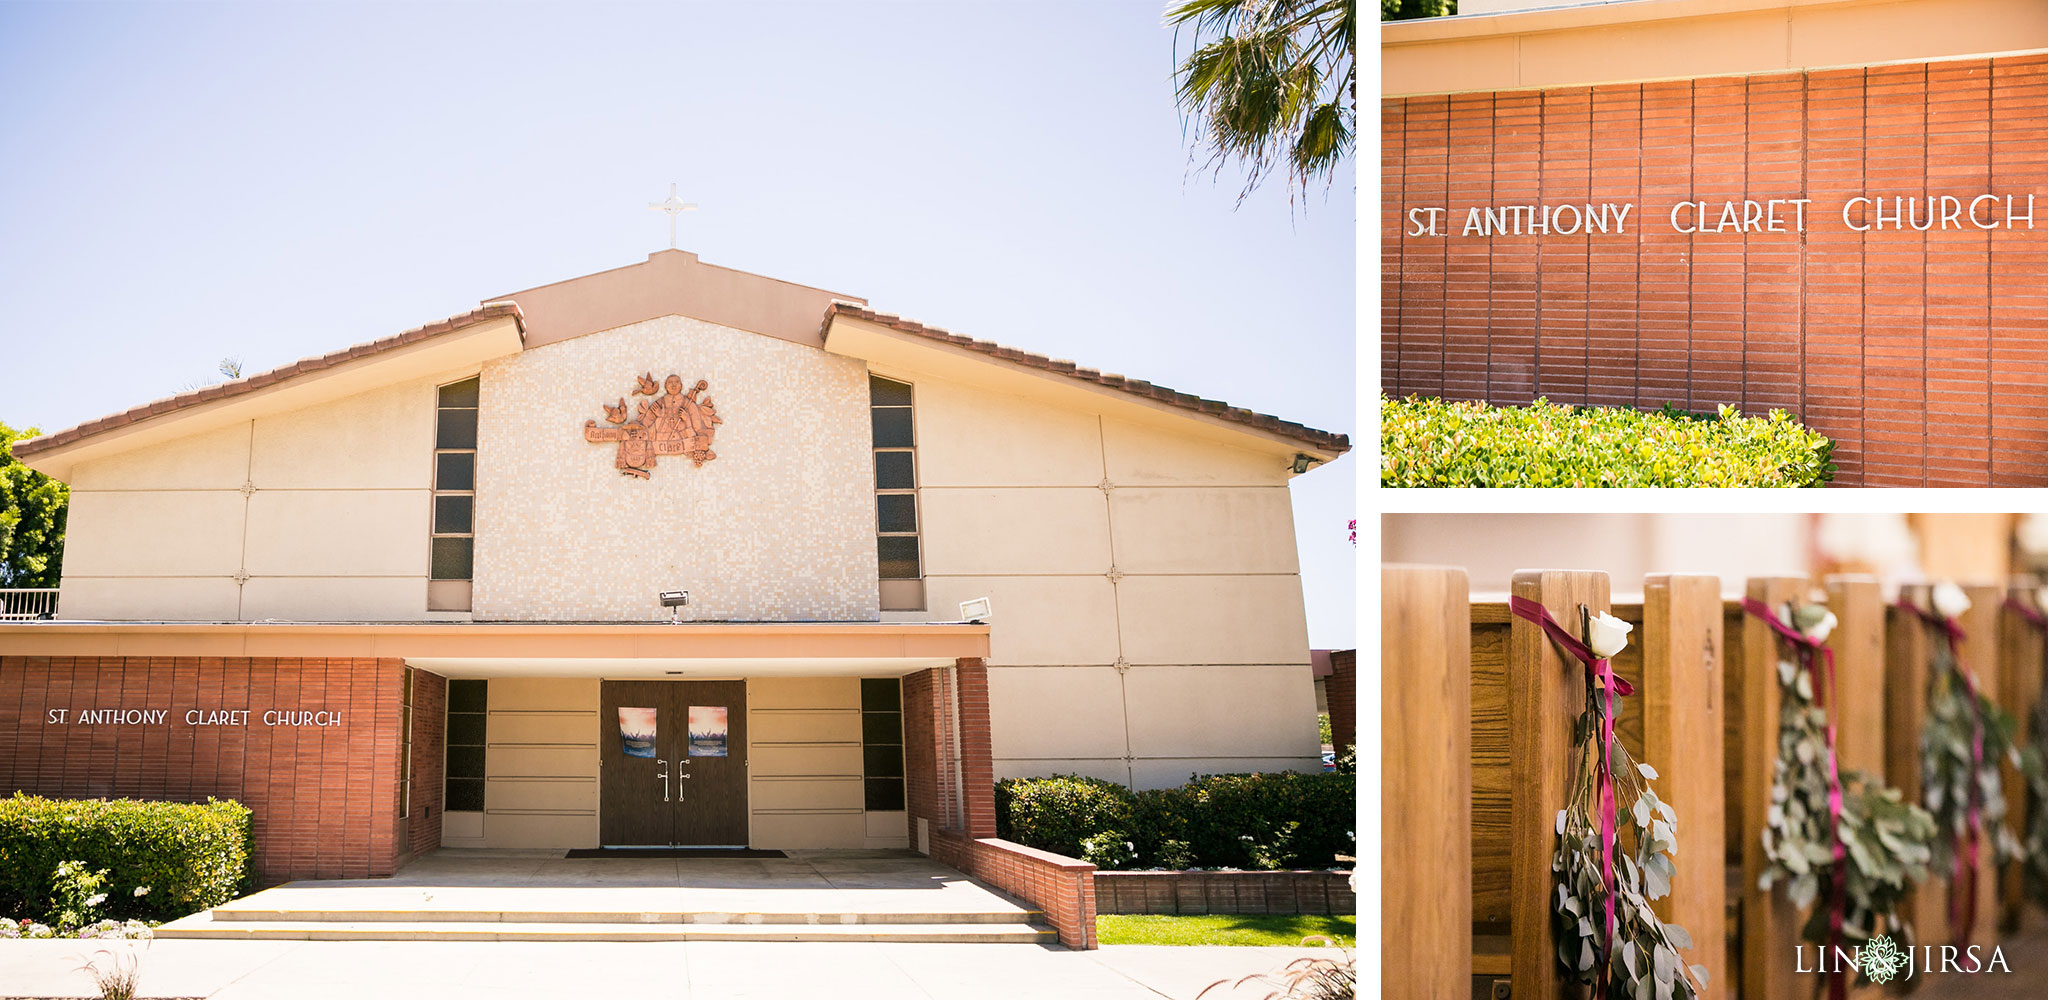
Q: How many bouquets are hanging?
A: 4